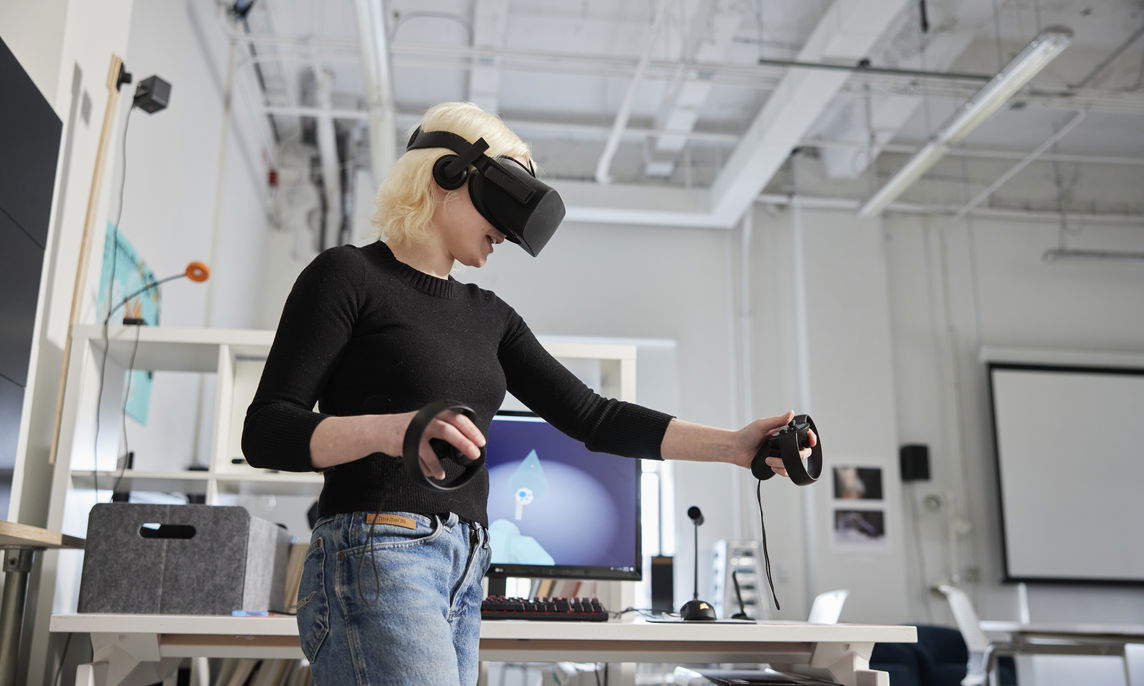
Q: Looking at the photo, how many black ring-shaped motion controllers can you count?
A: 2